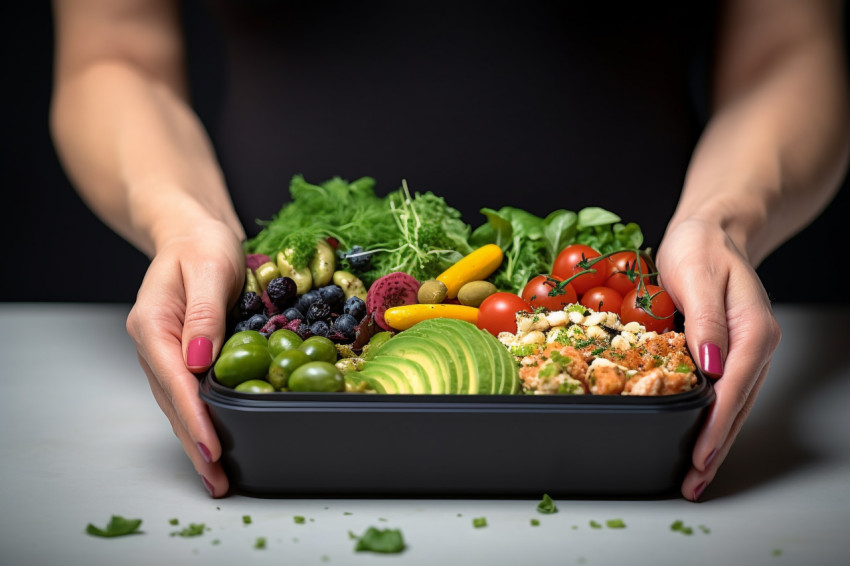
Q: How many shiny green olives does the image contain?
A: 7